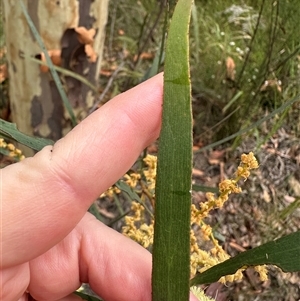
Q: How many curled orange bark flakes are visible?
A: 3